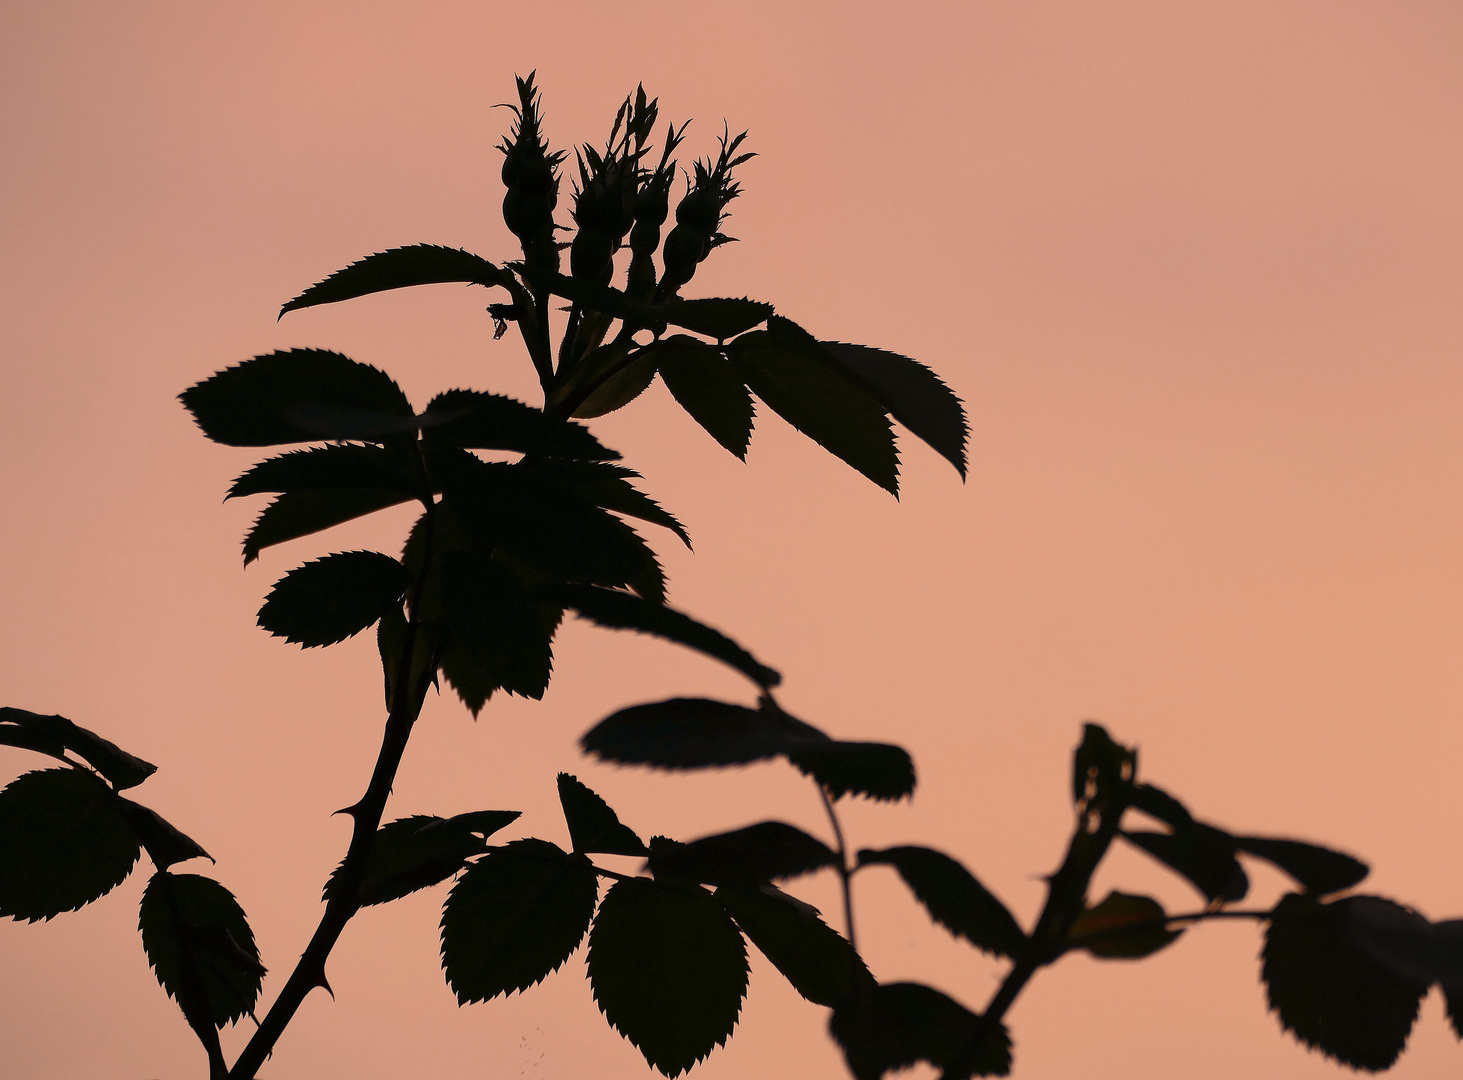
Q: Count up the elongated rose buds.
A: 4